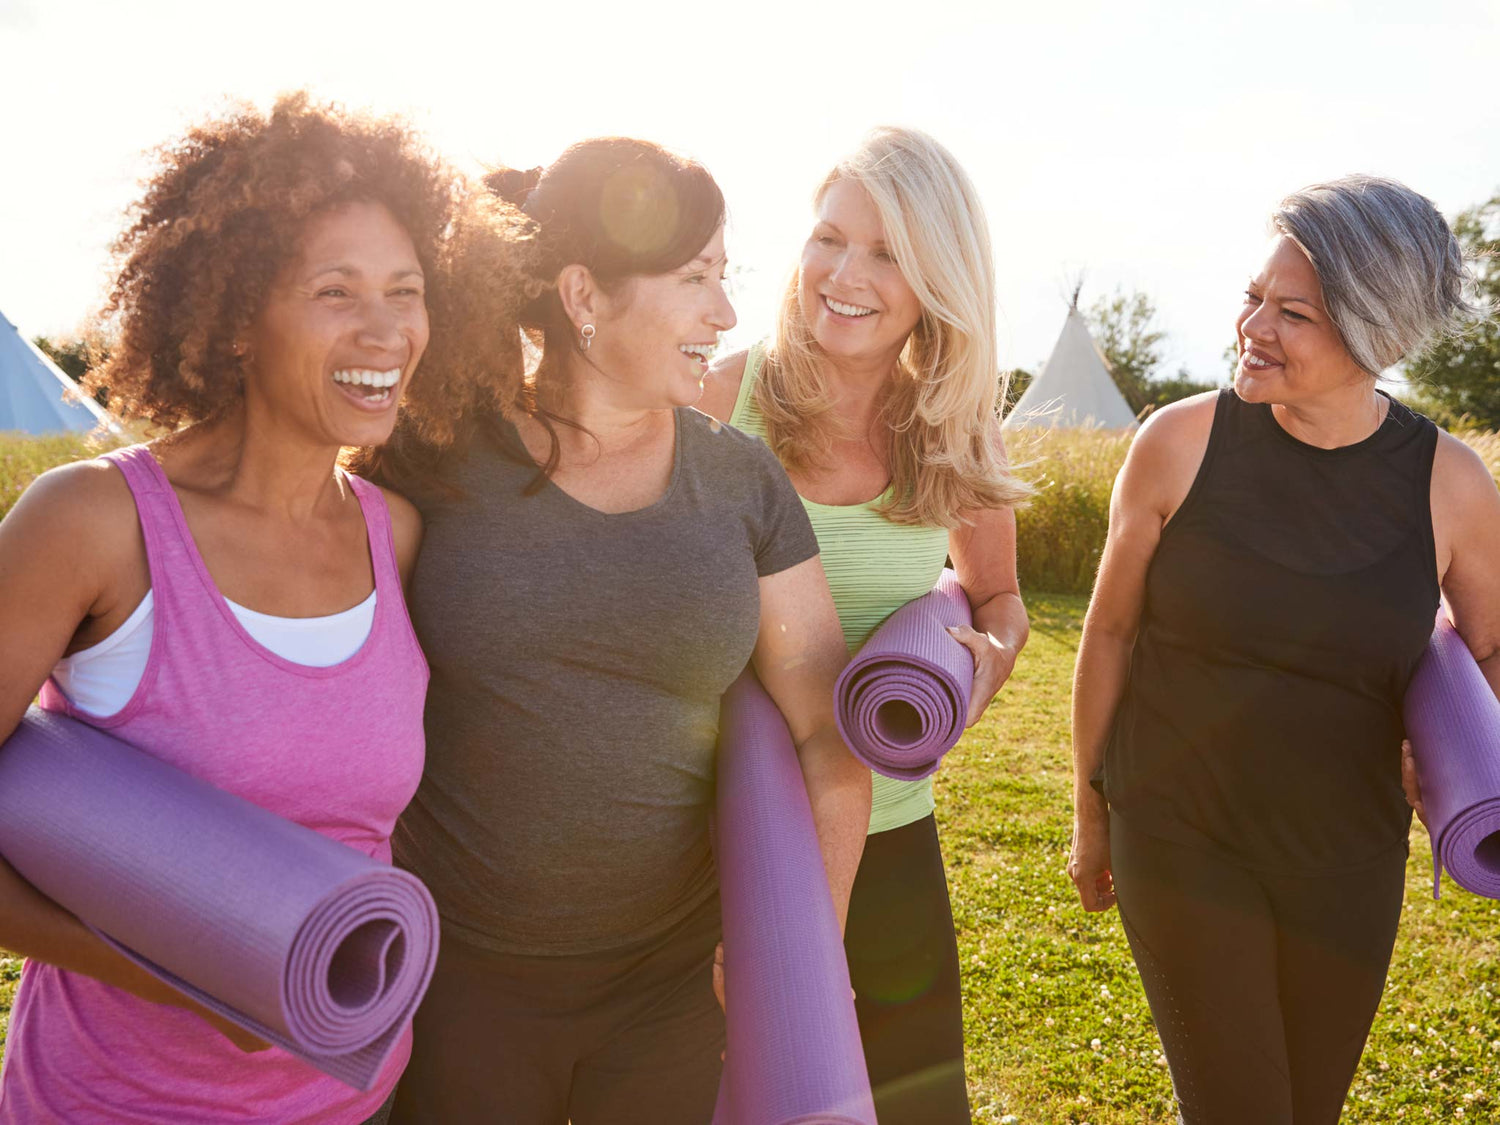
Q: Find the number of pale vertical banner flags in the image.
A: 0